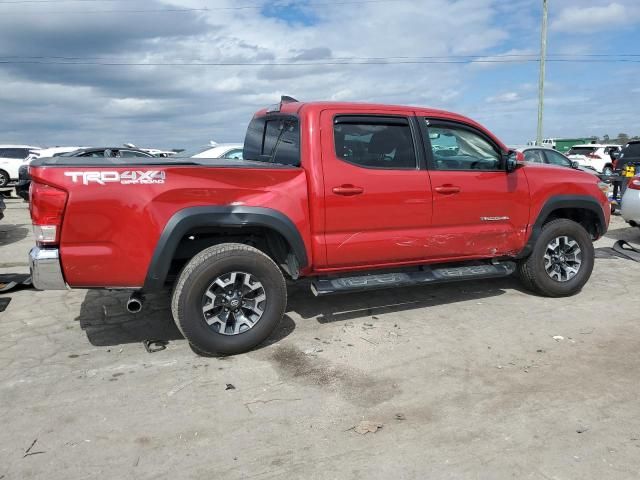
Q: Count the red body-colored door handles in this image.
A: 2